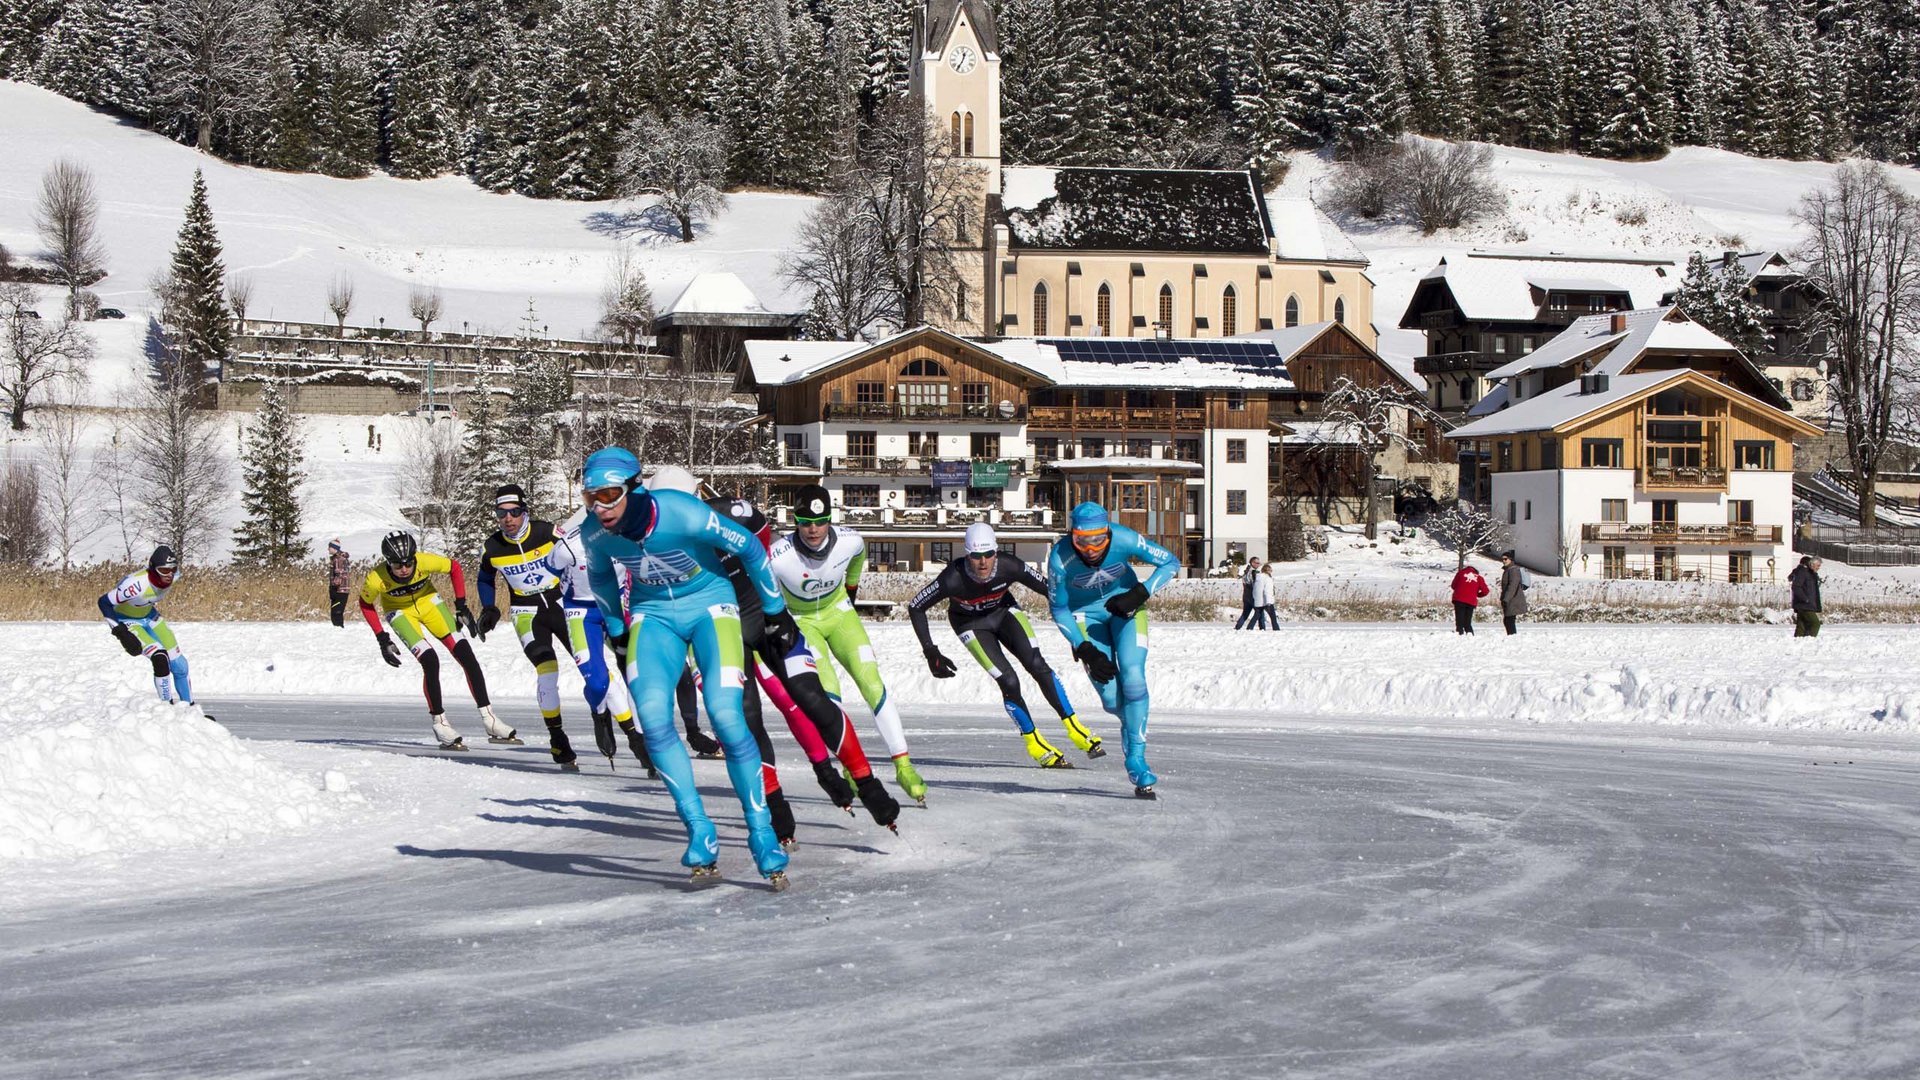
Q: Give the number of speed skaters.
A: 10